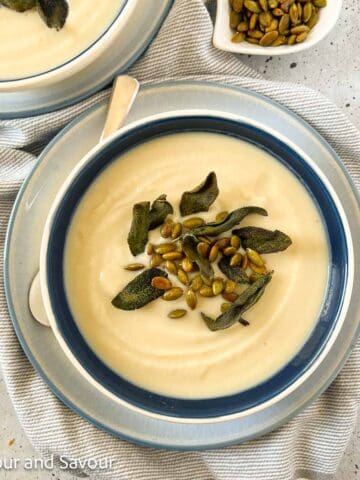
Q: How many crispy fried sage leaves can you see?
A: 11